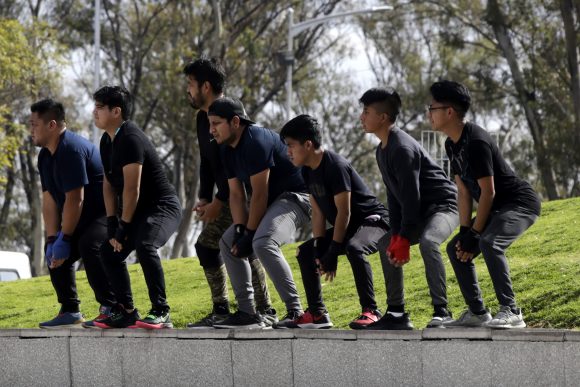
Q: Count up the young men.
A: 7